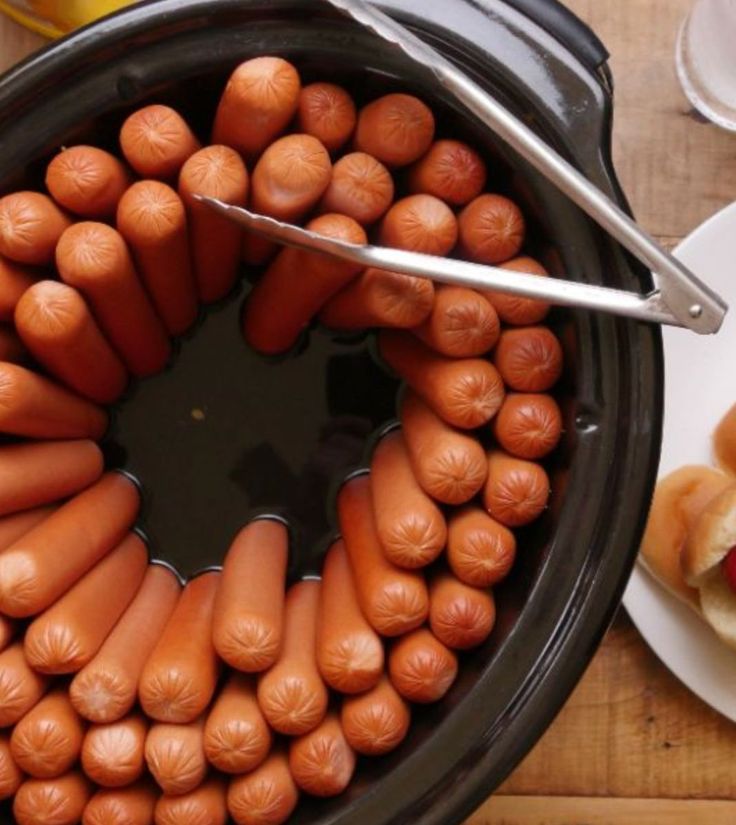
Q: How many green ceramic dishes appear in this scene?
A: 0